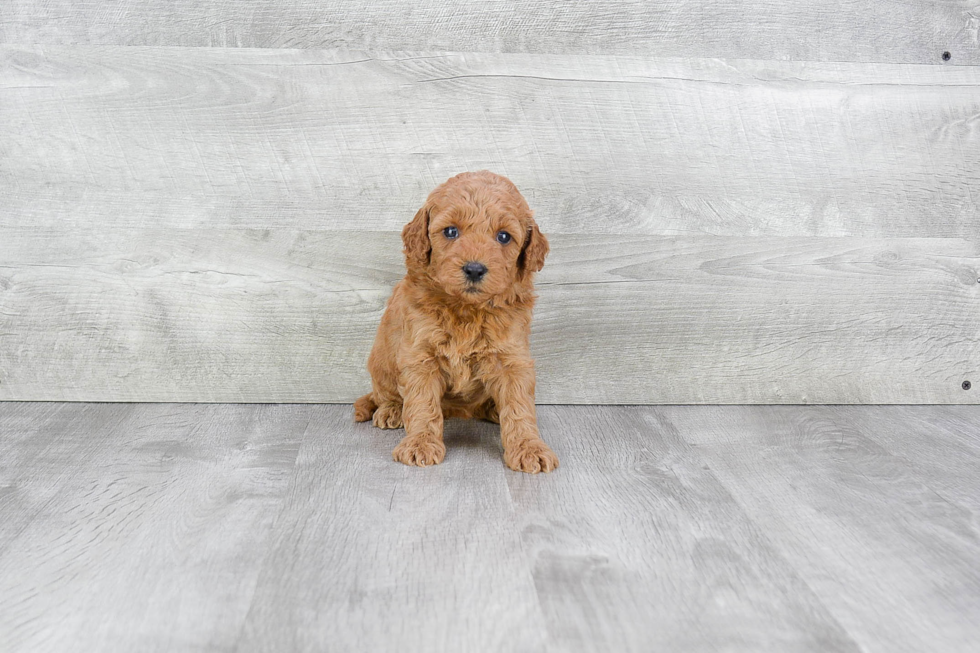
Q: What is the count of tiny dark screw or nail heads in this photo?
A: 2